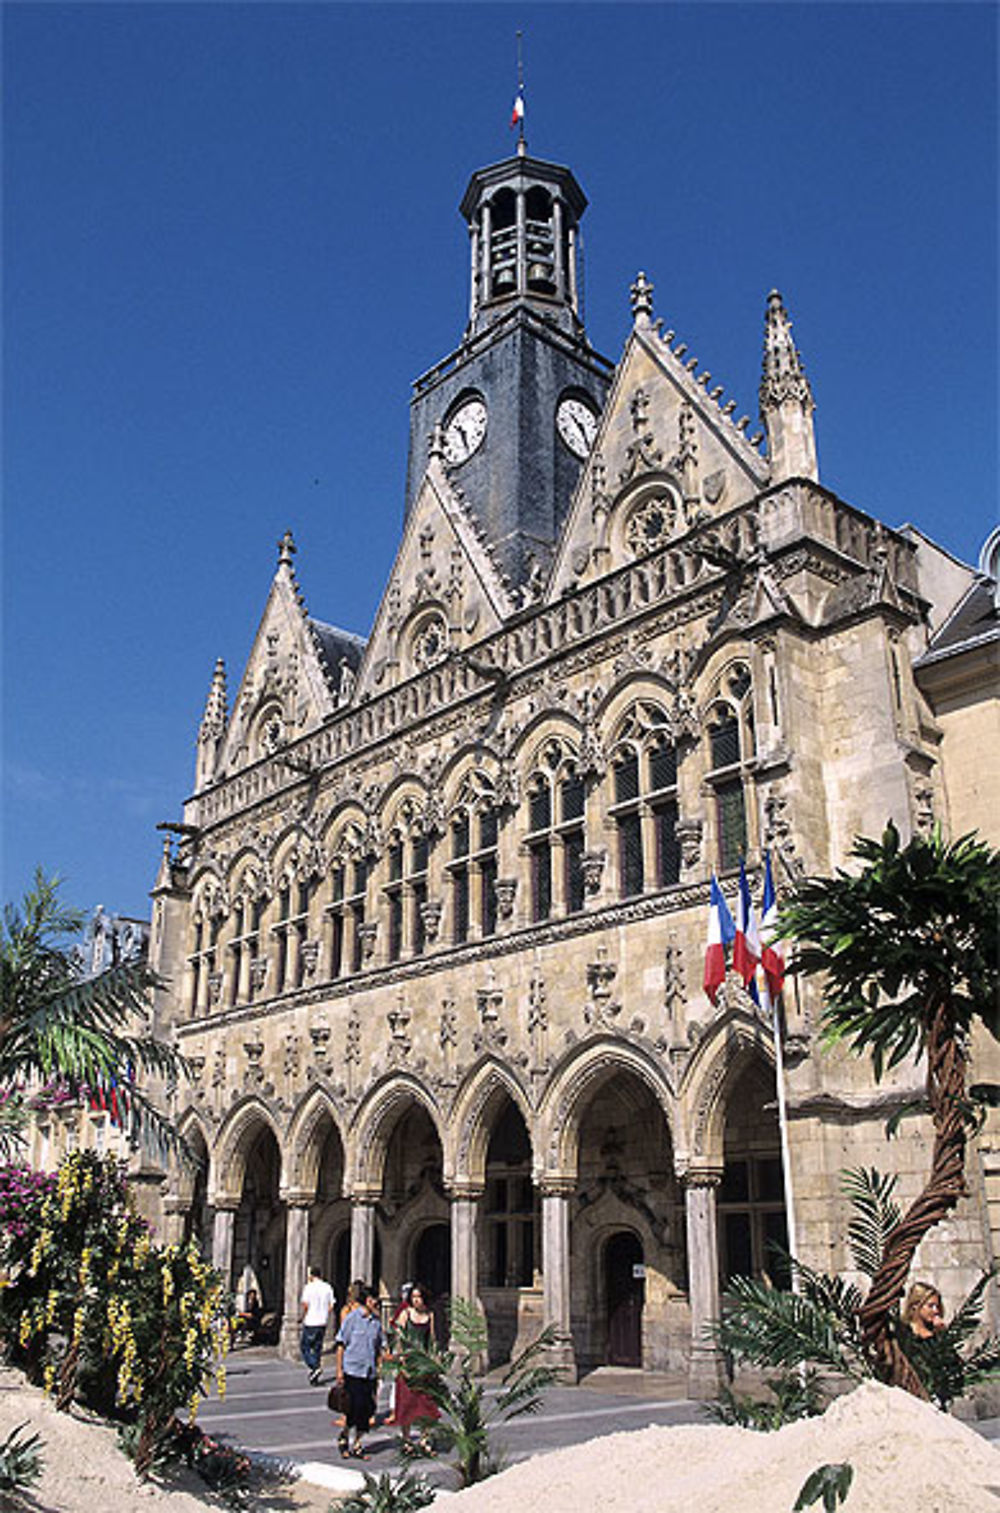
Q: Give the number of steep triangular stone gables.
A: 3